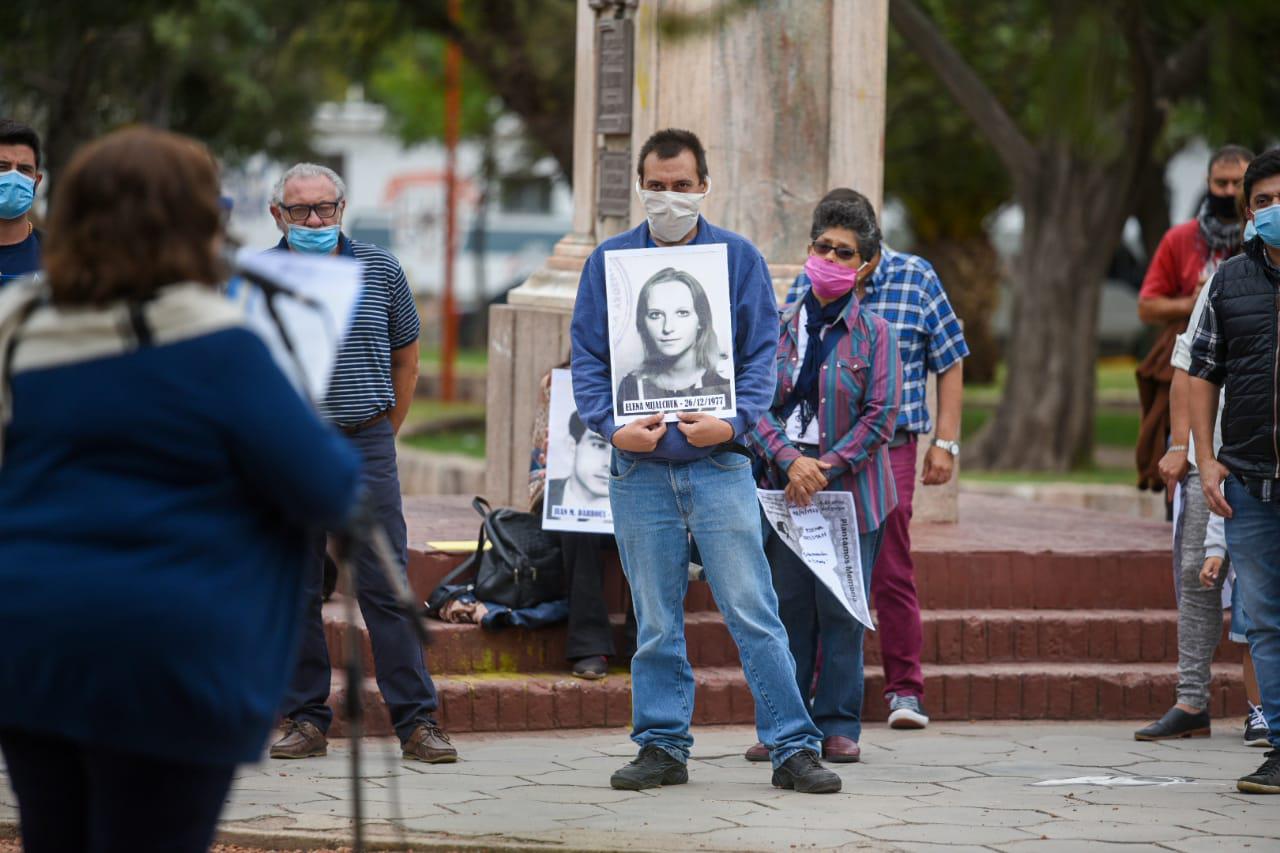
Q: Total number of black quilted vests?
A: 1